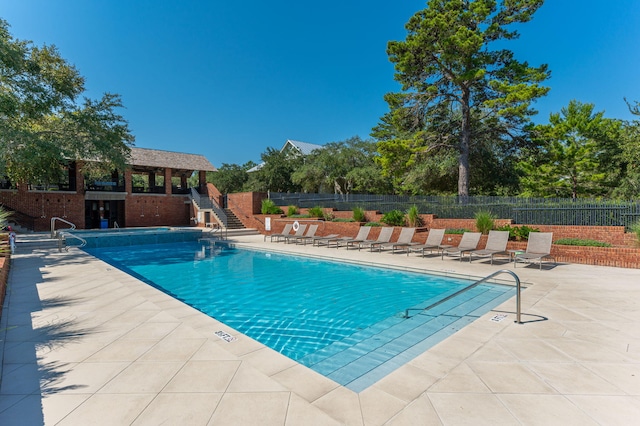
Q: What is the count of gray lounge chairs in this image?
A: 12